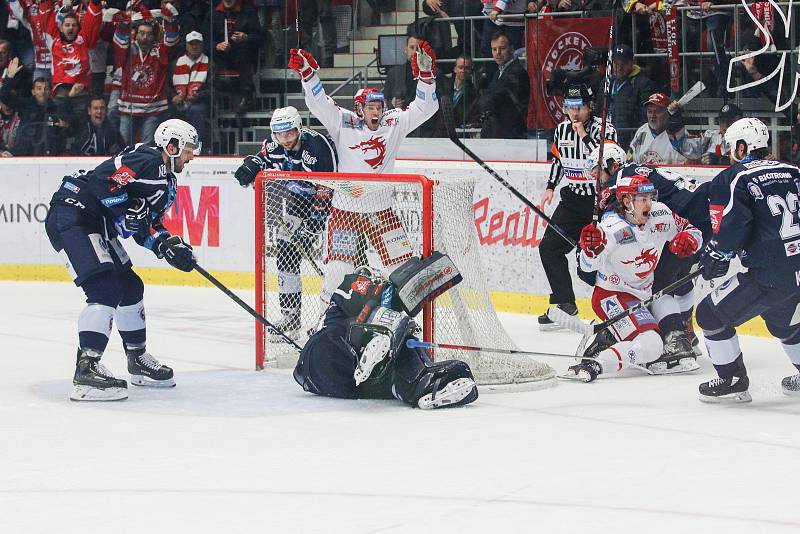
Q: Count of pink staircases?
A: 0